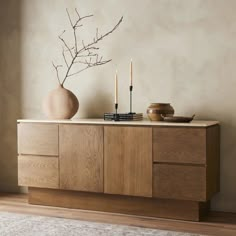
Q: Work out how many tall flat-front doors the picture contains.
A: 2